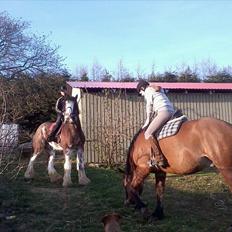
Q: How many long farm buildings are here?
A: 1